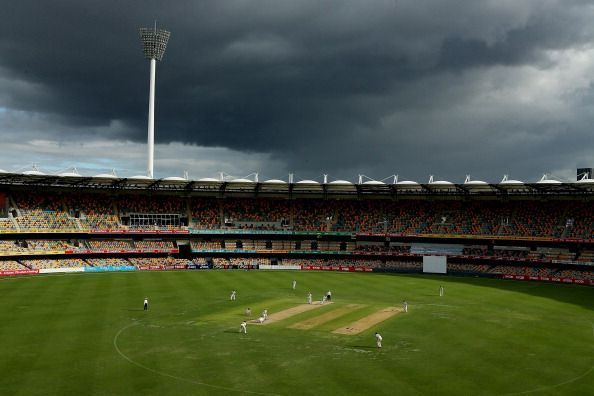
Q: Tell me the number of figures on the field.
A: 13